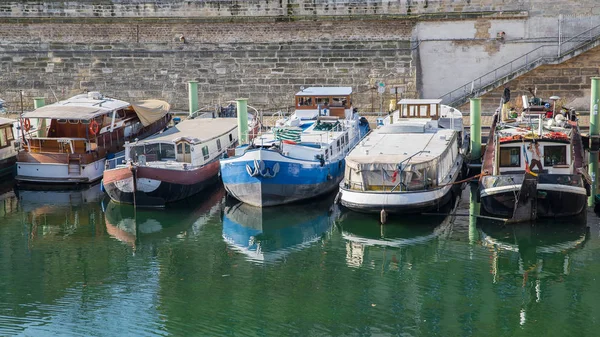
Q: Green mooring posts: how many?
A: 5